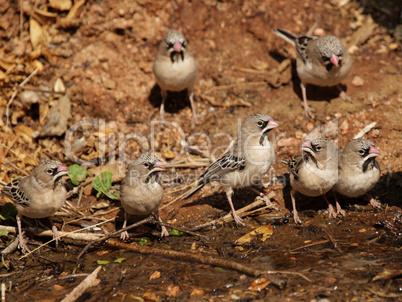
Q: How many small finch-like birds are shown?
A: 7